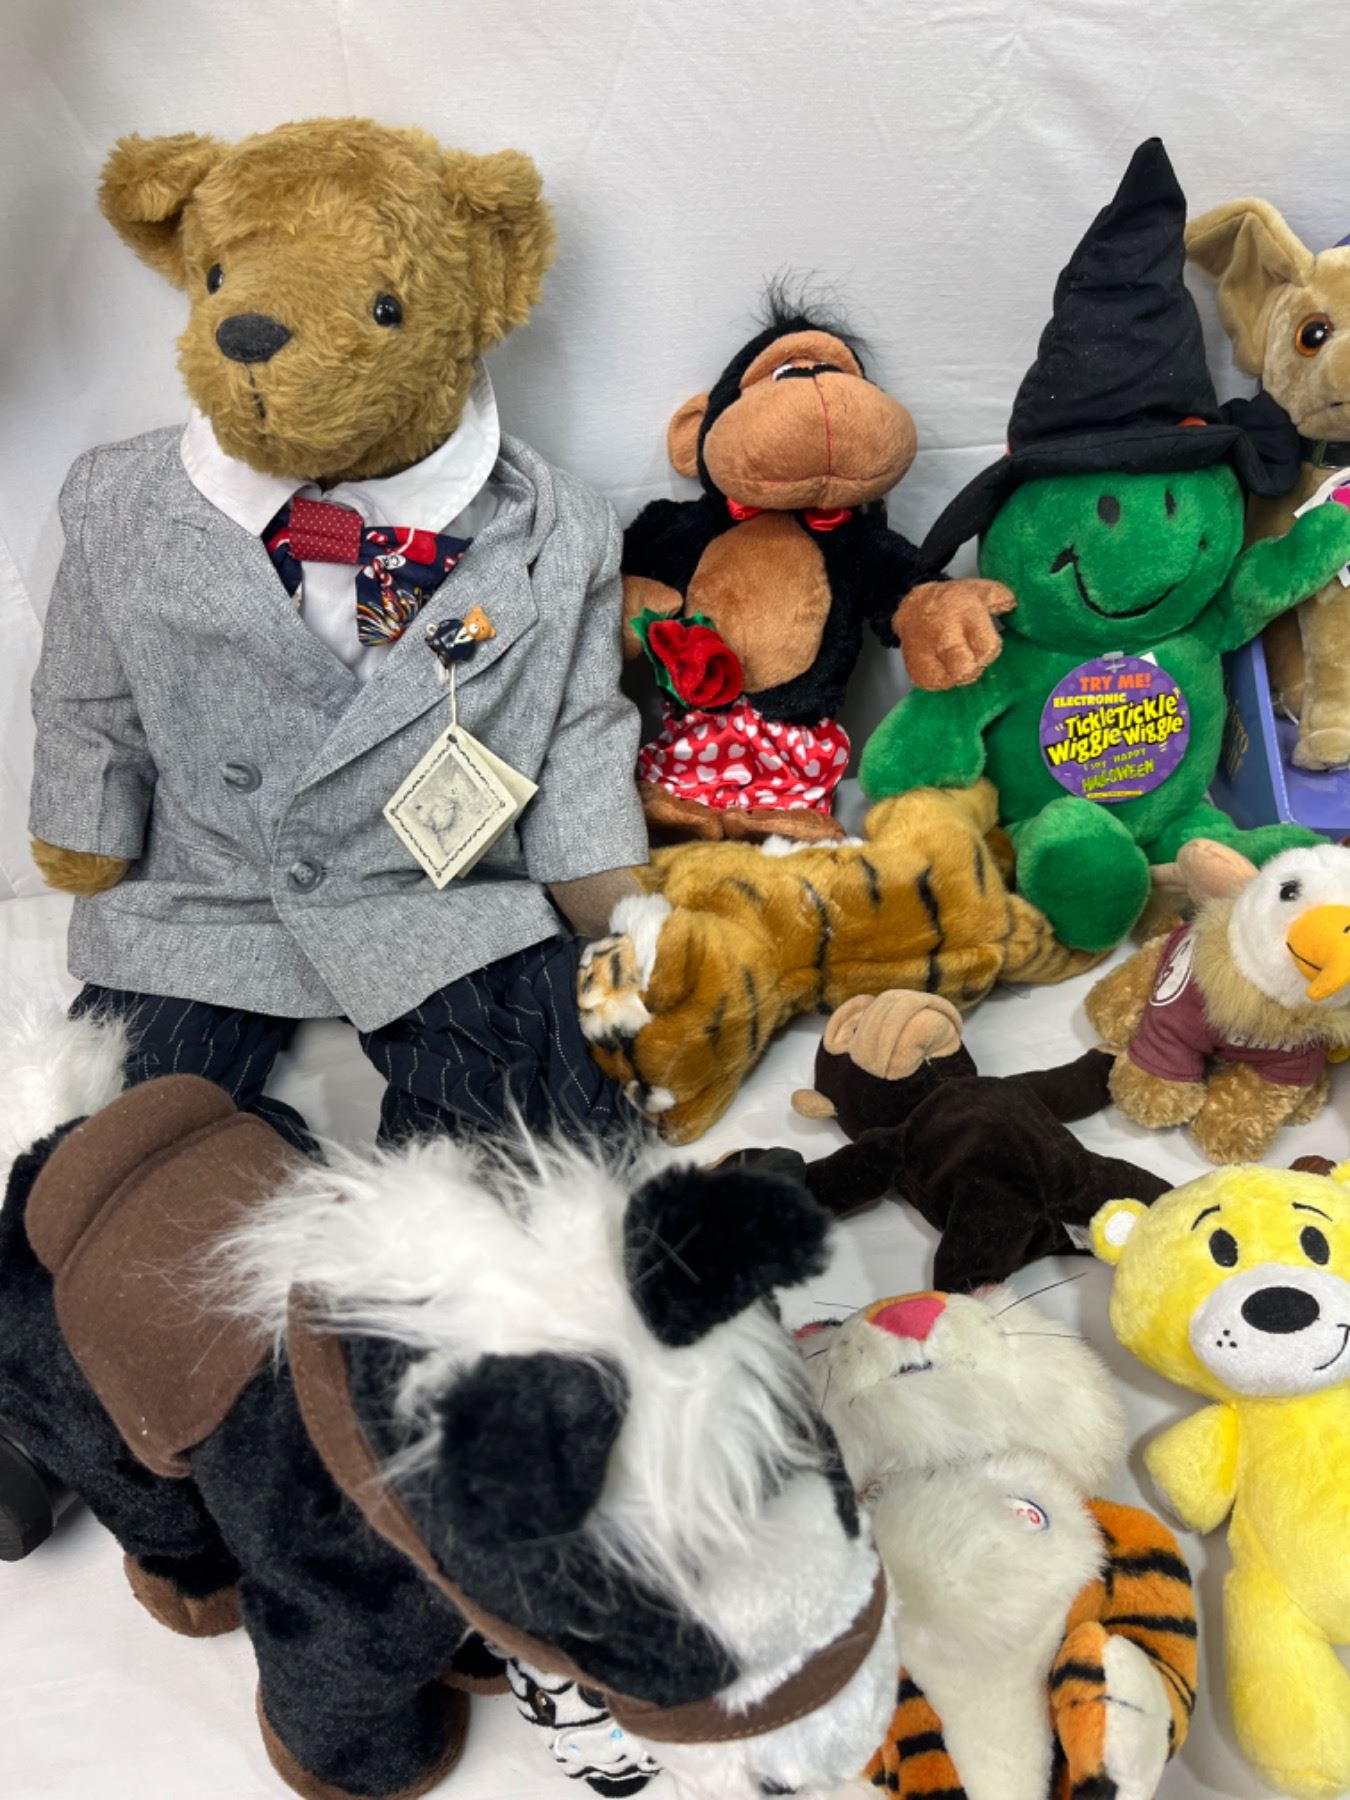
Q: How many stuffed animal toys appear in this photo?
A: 11